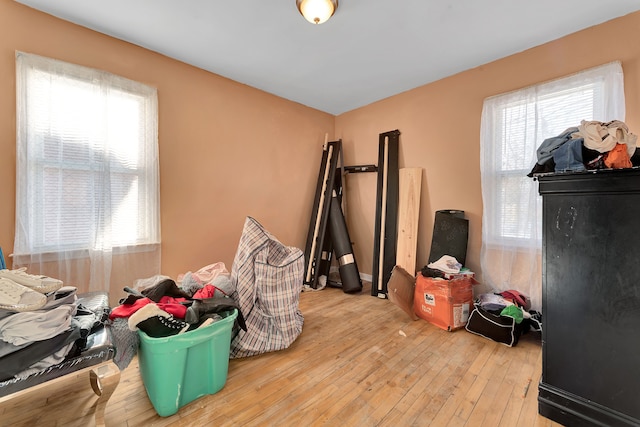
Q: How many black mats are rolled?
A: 1